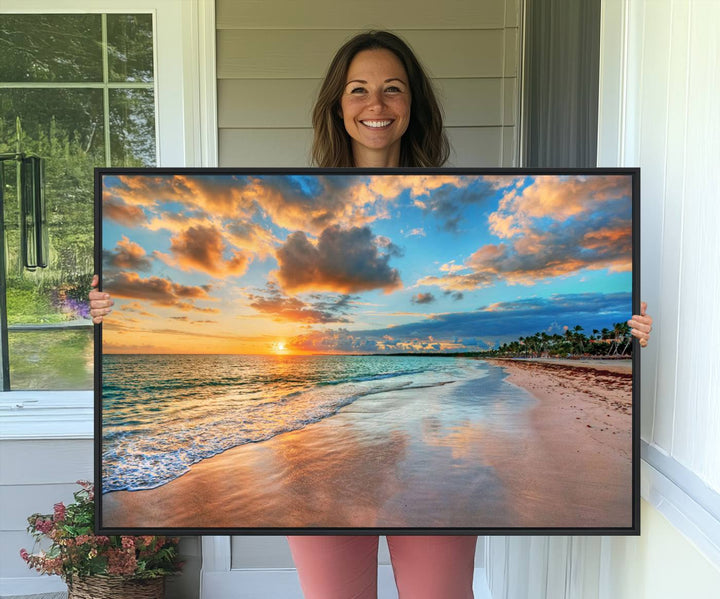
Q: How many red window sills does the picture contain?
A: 0